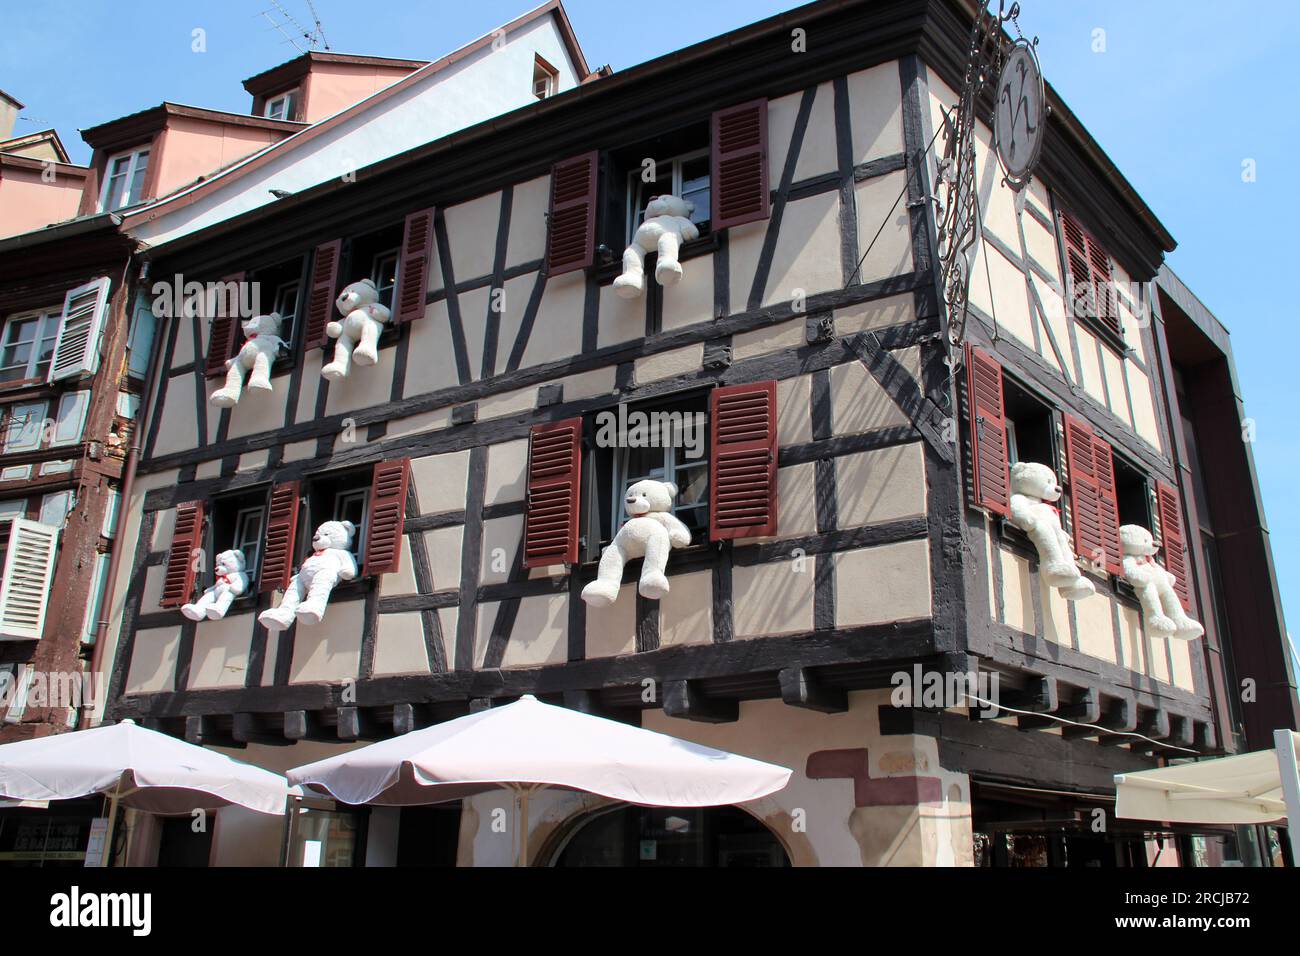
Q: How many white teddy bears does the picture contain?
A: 8